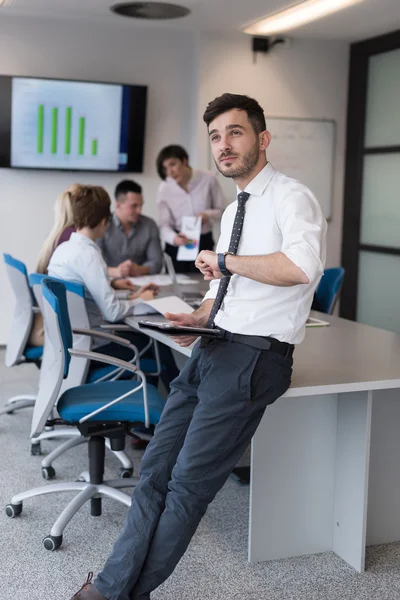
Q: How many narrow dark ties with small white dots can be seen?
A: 1